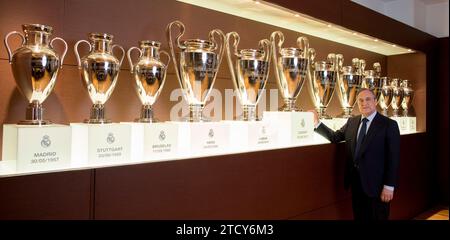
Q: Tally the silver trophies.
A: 12